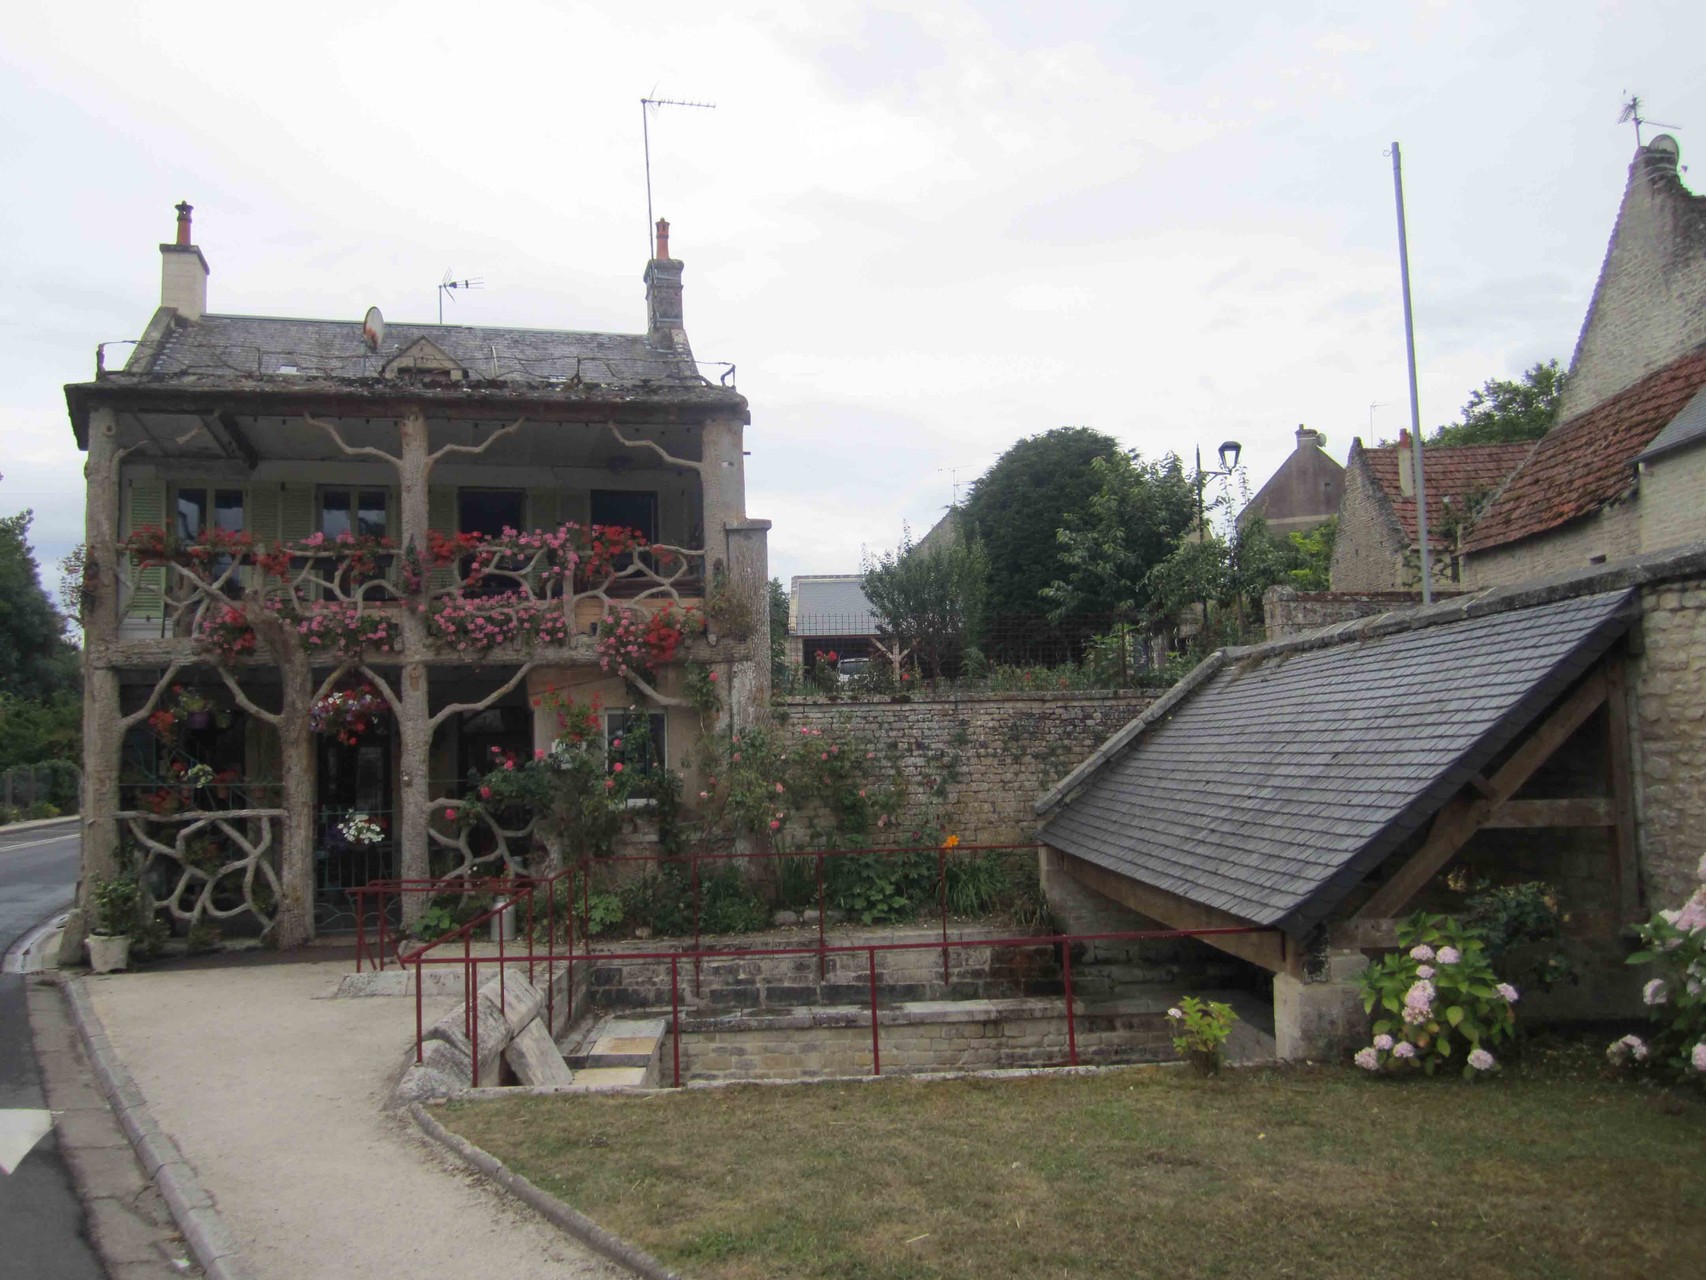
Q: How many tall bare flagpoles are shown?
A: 1